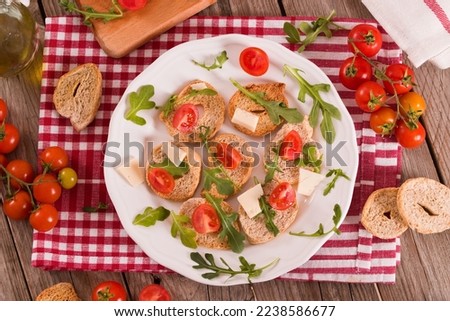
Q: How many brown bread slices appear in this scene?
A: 11